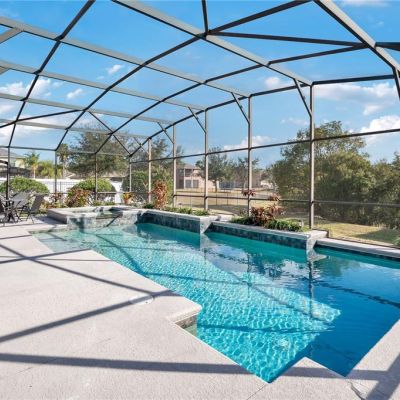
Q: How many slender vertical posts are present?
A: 9